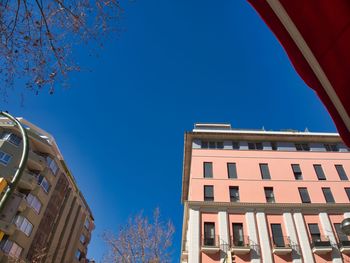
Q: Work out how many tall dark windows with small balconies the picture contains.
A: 5